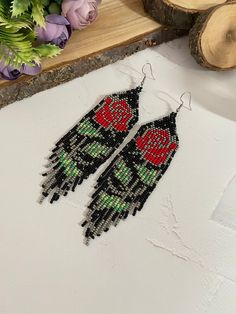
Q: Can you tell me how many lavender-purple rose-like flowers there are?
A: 3